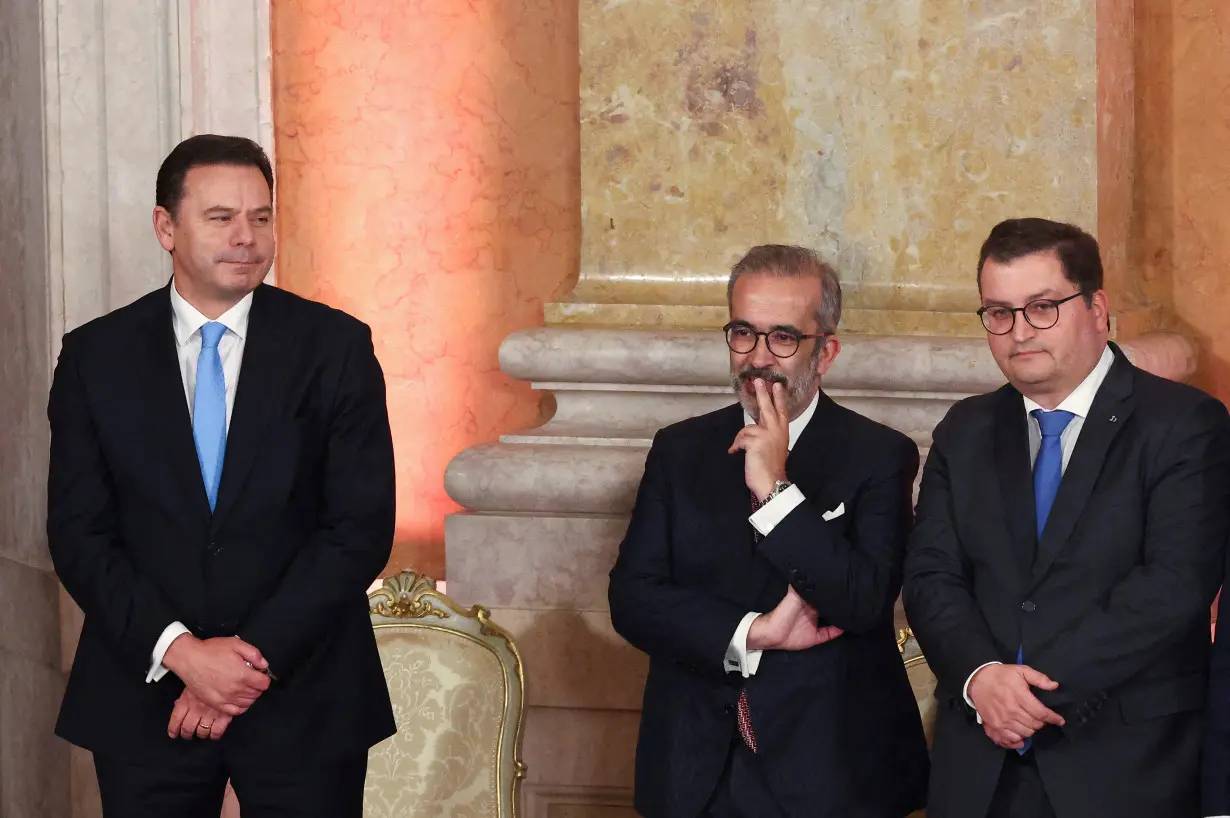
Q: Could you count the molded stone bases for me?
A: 1